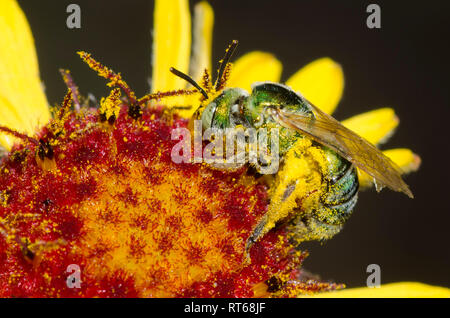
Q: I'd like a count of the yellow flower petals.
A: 8